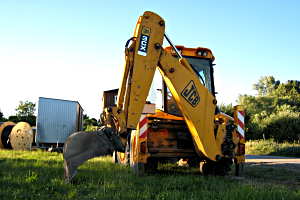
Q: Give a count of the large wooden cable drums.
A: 2